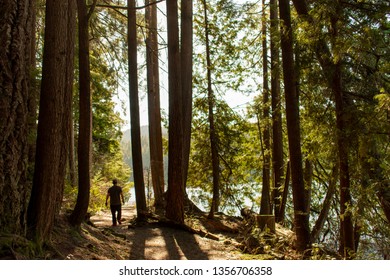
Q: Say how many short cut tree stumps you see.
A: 1